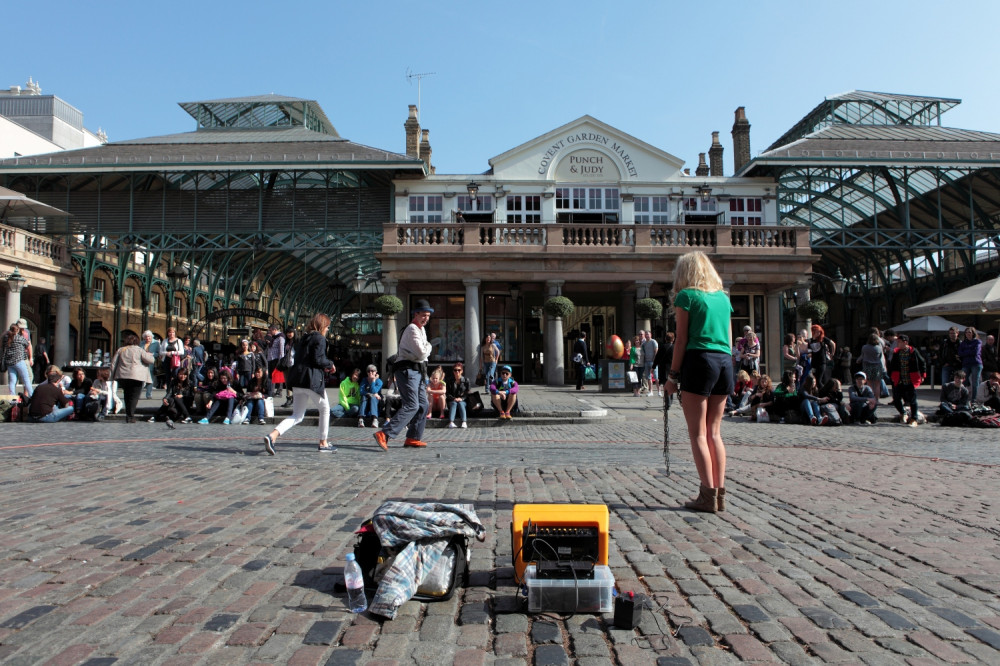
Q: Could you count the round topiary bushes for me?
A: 4